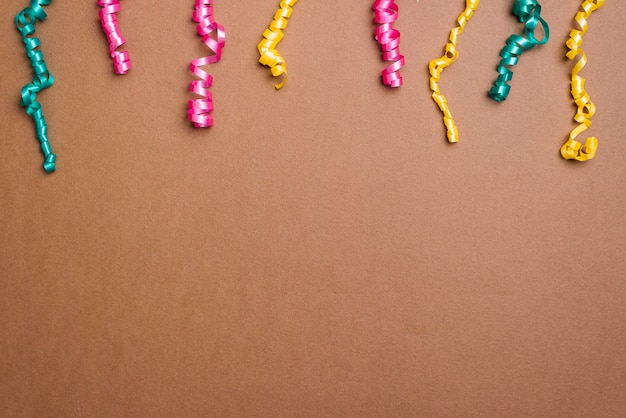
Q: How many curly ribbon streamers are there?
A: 8